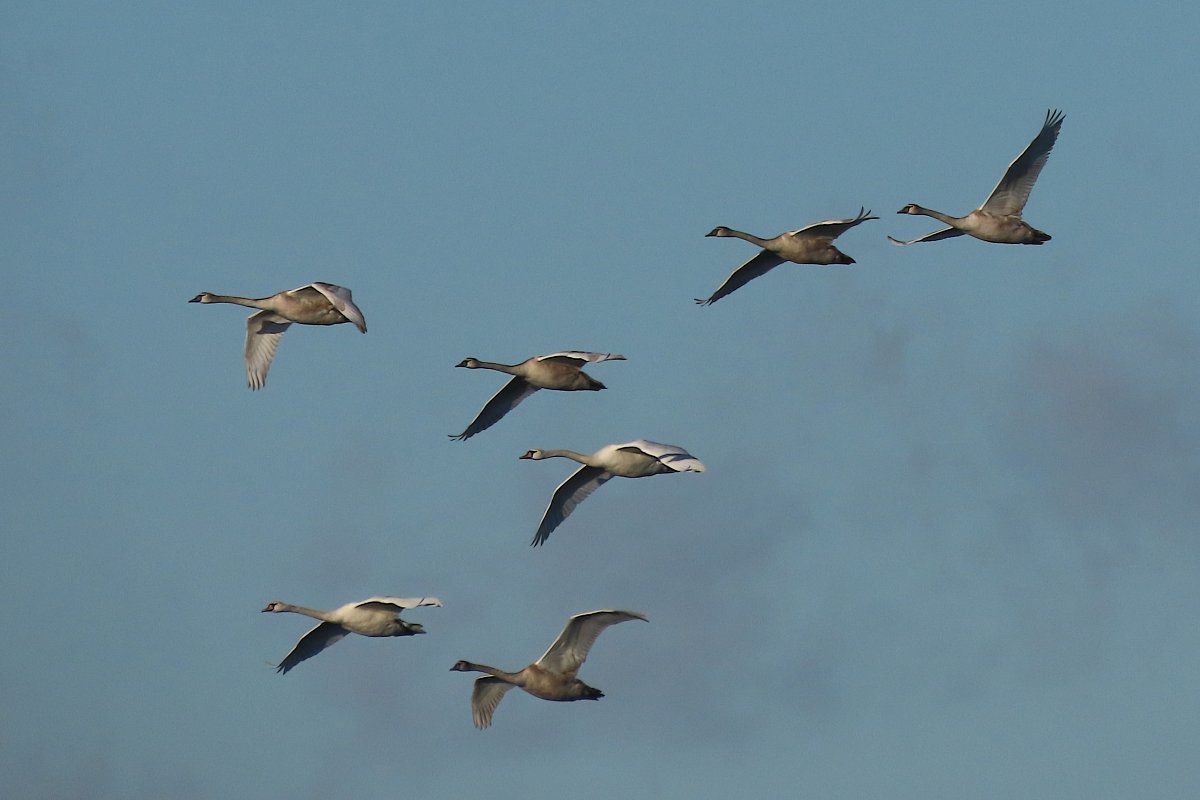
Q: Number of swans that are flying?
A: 7